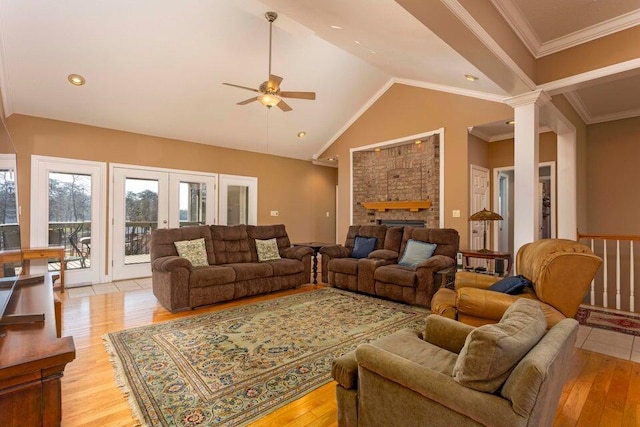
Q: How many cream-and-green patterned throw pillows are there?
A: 2